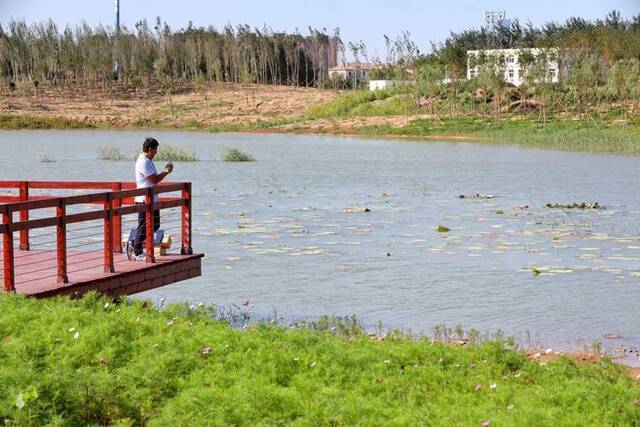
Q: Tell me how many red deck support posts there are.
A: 7